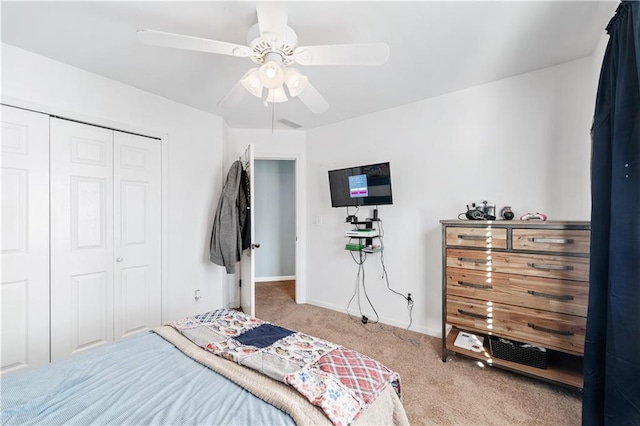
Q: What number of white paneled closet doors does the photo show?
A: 3